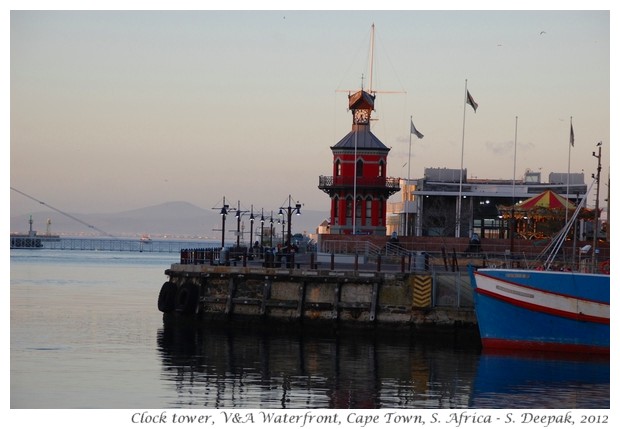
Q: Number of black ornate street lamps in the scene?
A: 7